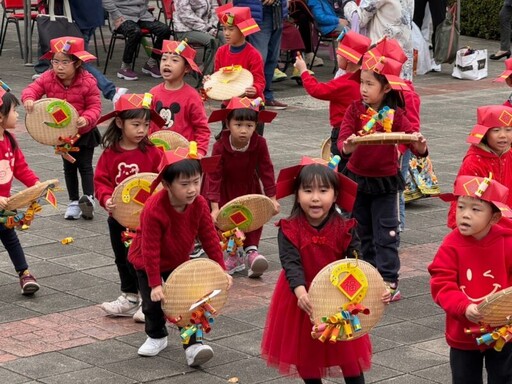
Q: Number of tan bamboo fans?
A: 11